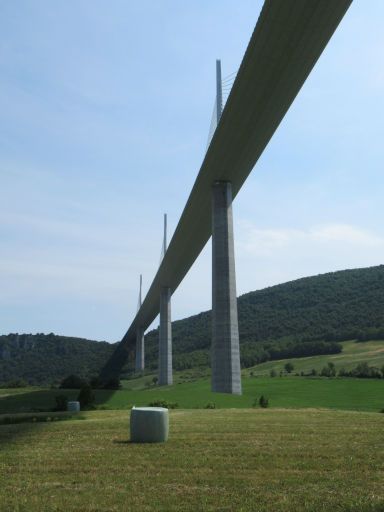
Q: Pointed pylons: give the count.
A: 3